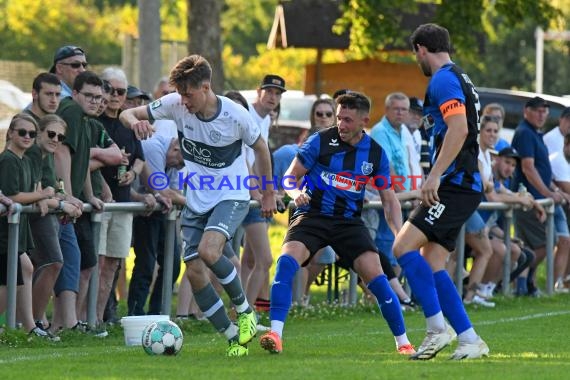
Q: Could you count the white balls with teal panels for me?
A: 1